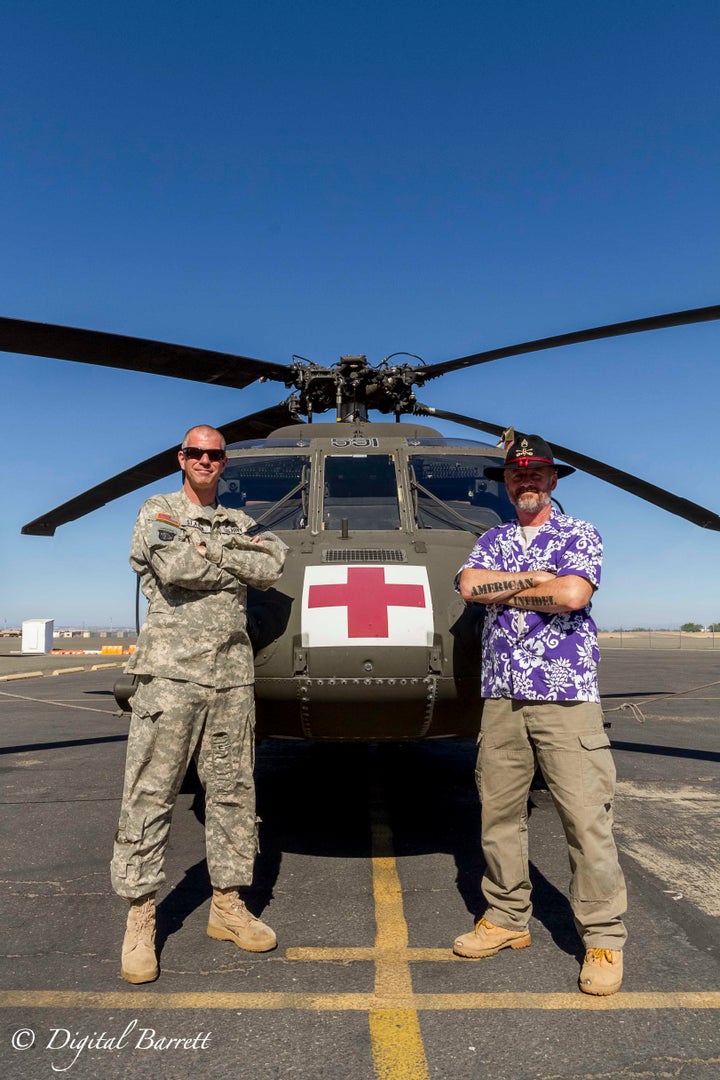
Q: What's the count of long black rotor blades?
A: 4